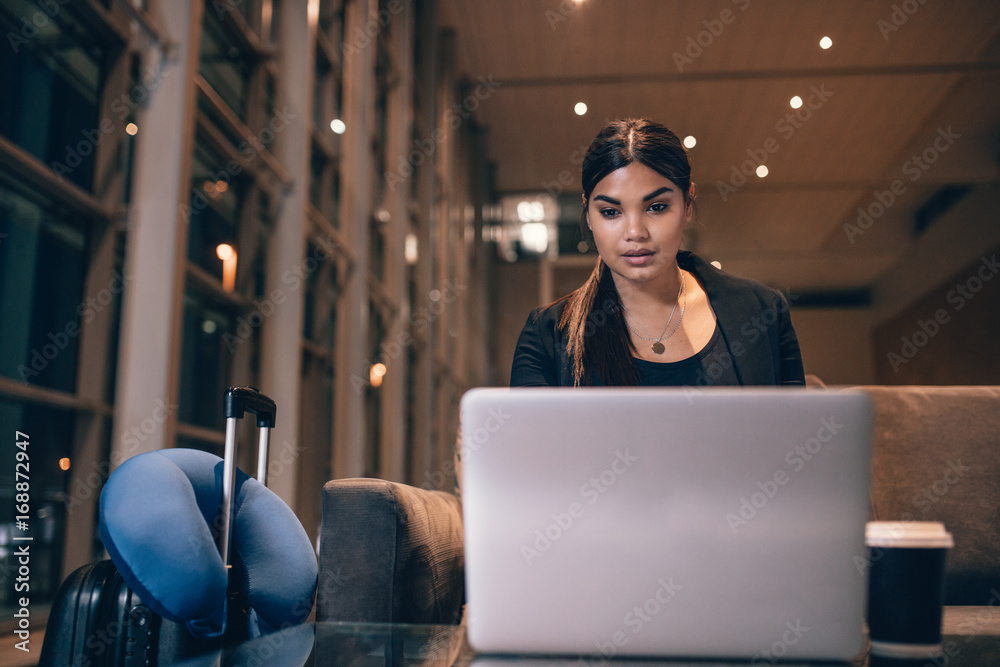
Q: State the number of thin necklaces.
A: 2